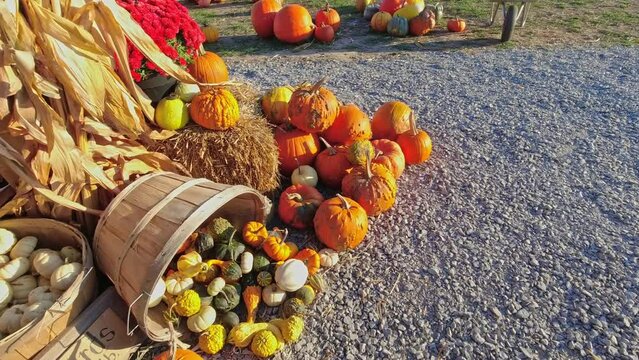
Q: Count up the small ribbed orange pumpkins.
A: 3